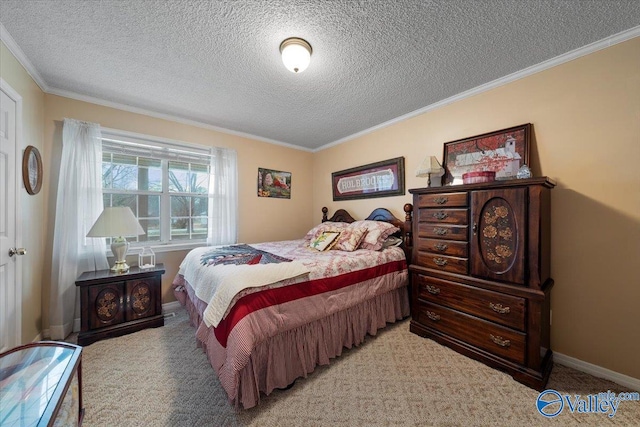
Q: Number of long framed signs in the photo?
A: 1